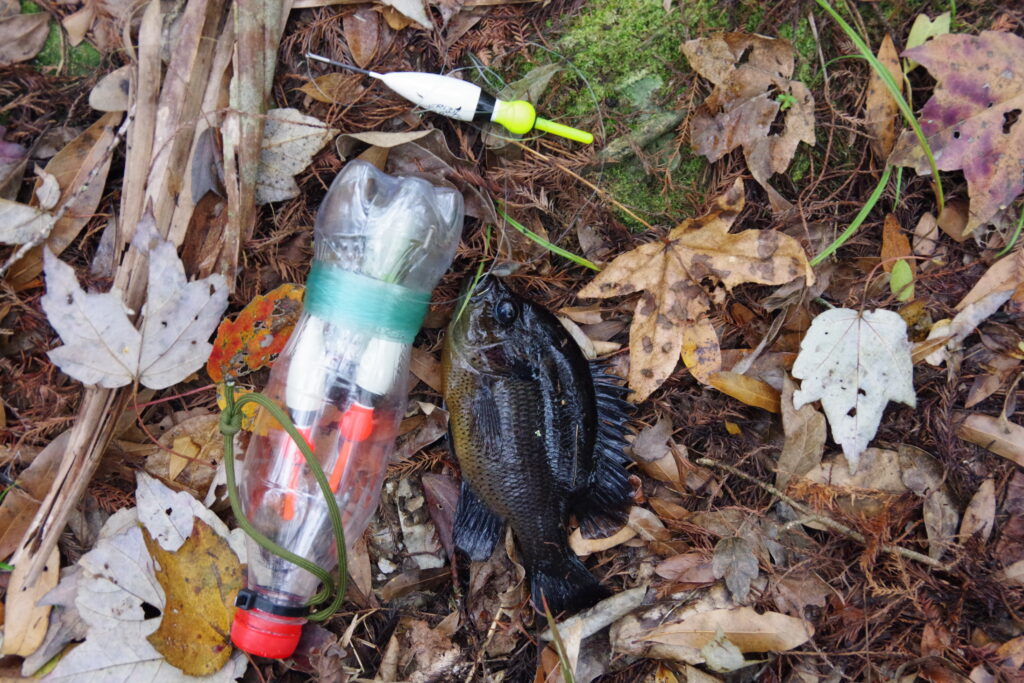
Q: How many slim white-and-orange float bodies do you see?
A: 2